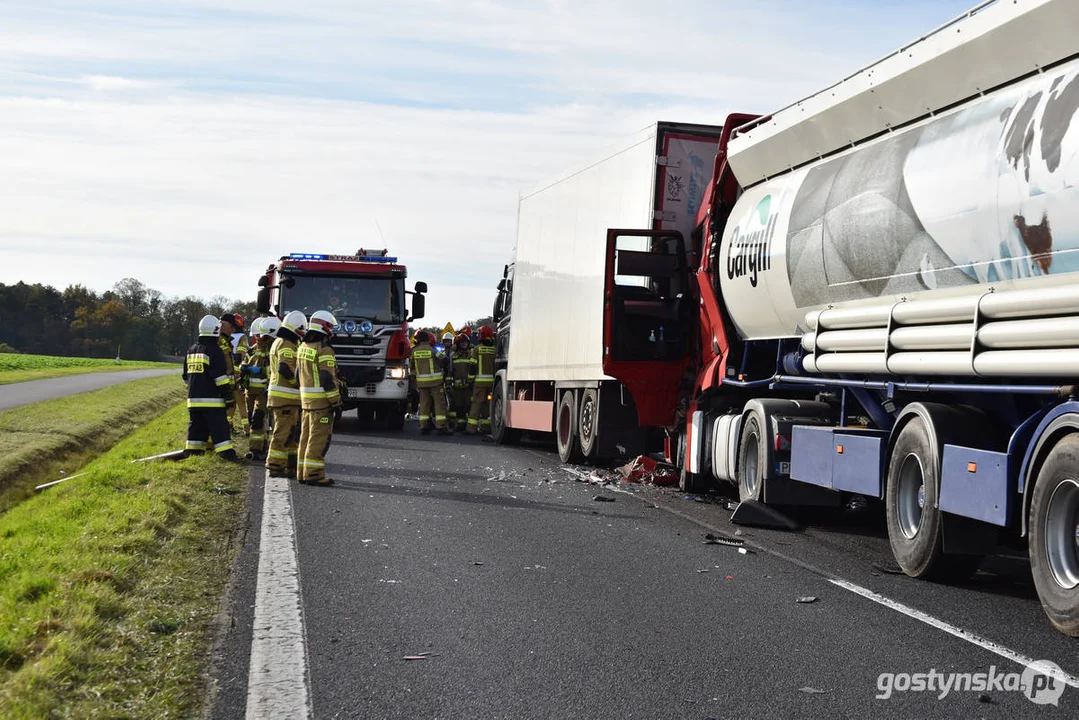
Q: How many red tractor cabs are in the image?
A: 1